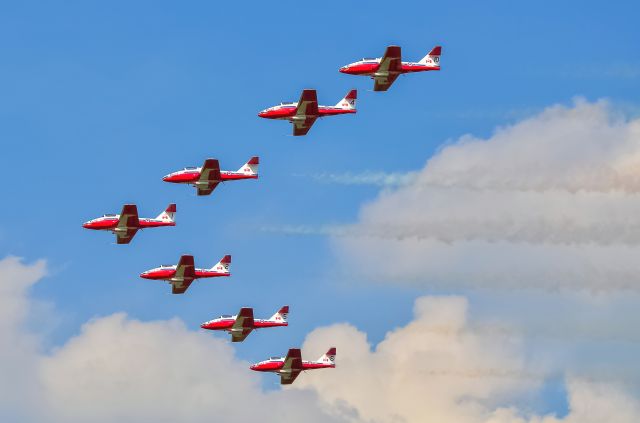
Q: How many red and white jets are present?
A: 7